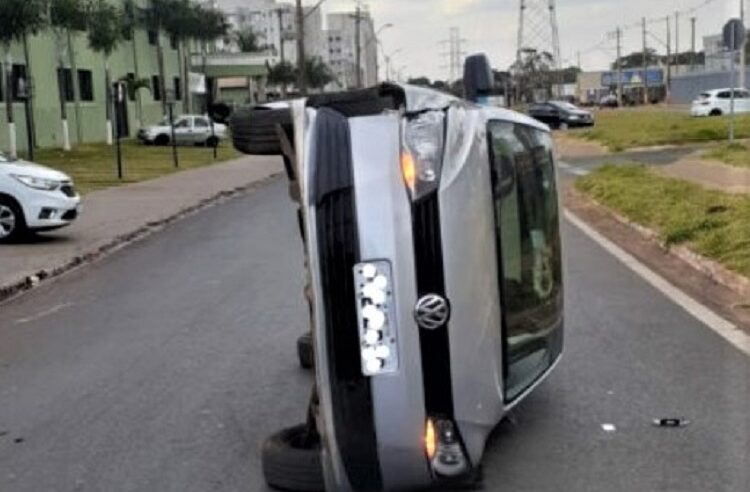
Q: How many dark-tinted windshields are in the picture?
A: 1